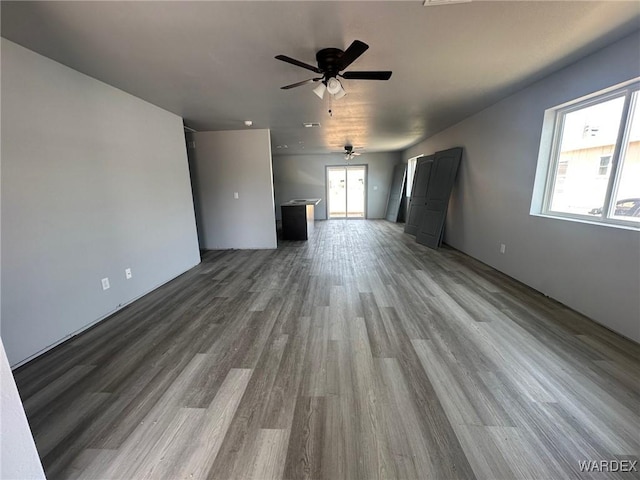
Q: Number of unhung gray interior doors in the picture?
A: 3